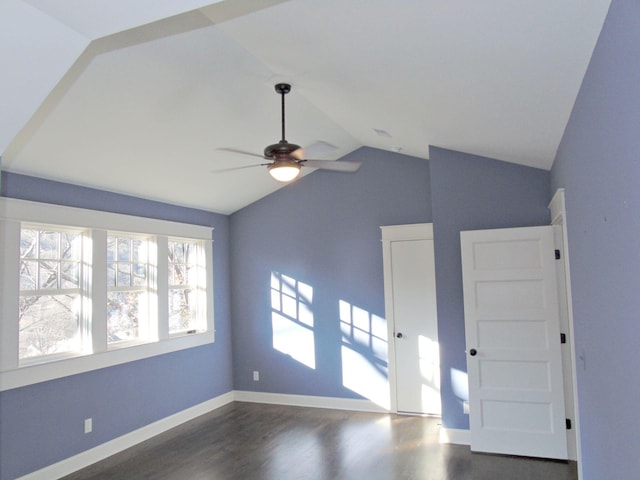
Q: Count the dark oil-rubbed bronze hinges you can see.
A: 3